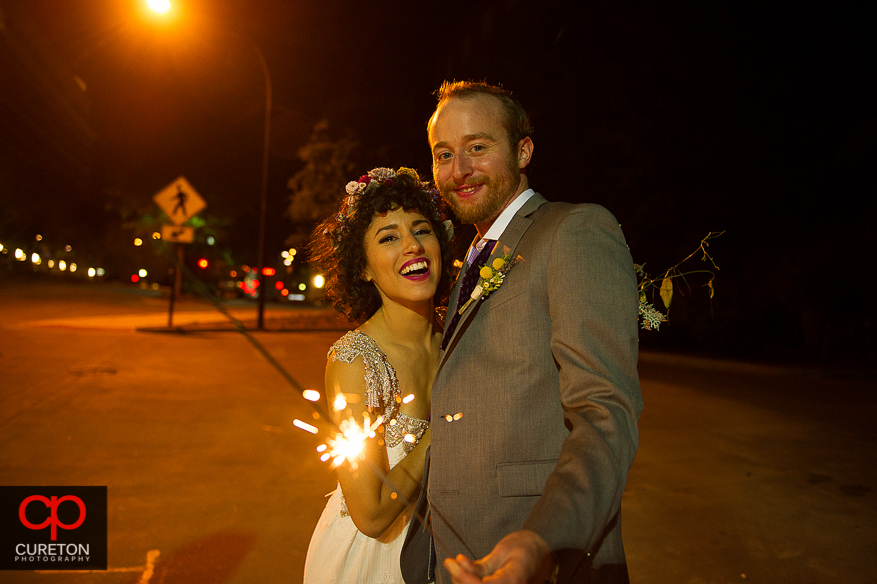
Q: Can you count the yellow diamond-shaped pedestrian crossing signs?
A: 1